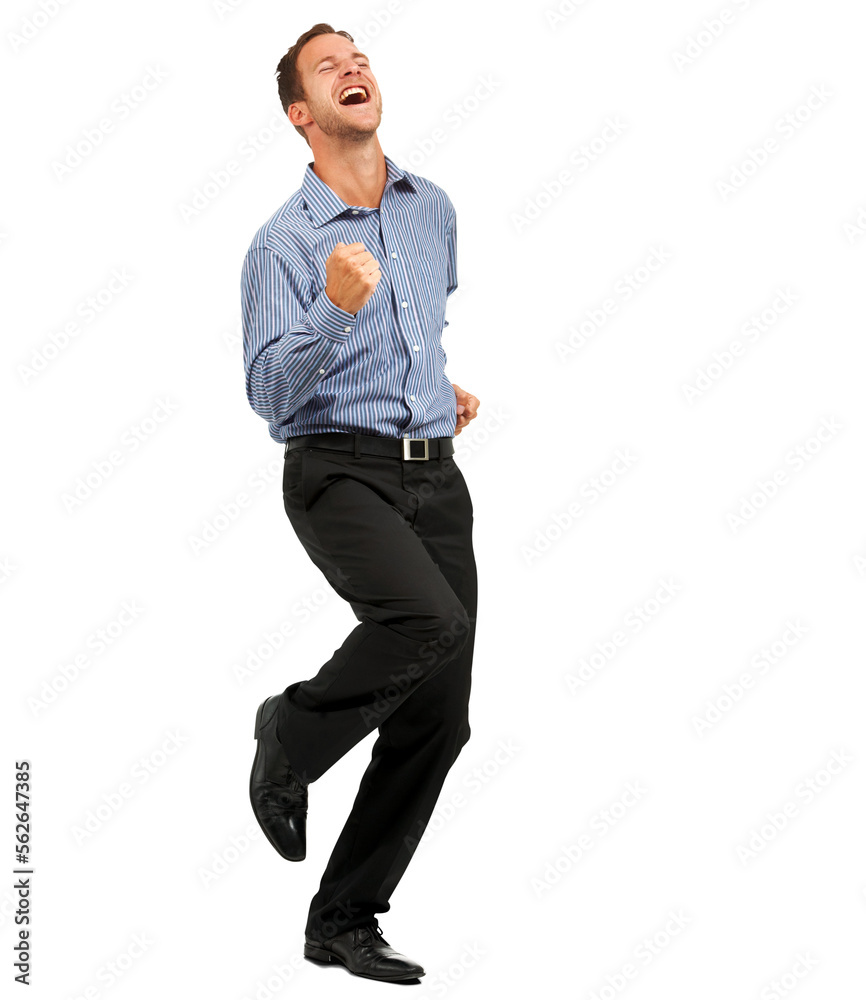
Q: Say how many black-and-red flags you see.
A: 0